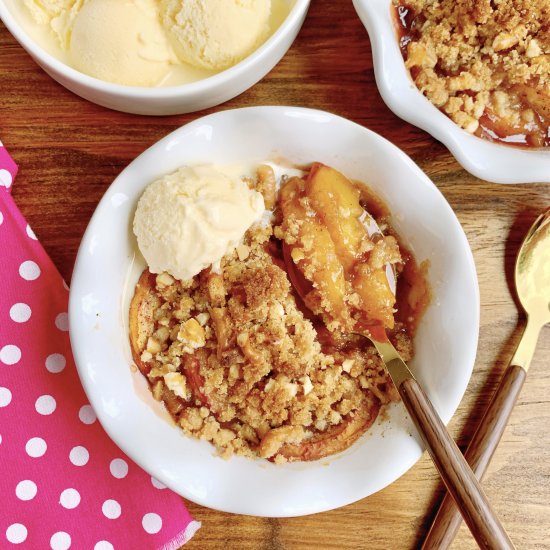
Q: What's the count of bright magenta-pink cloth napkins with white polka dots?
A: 1